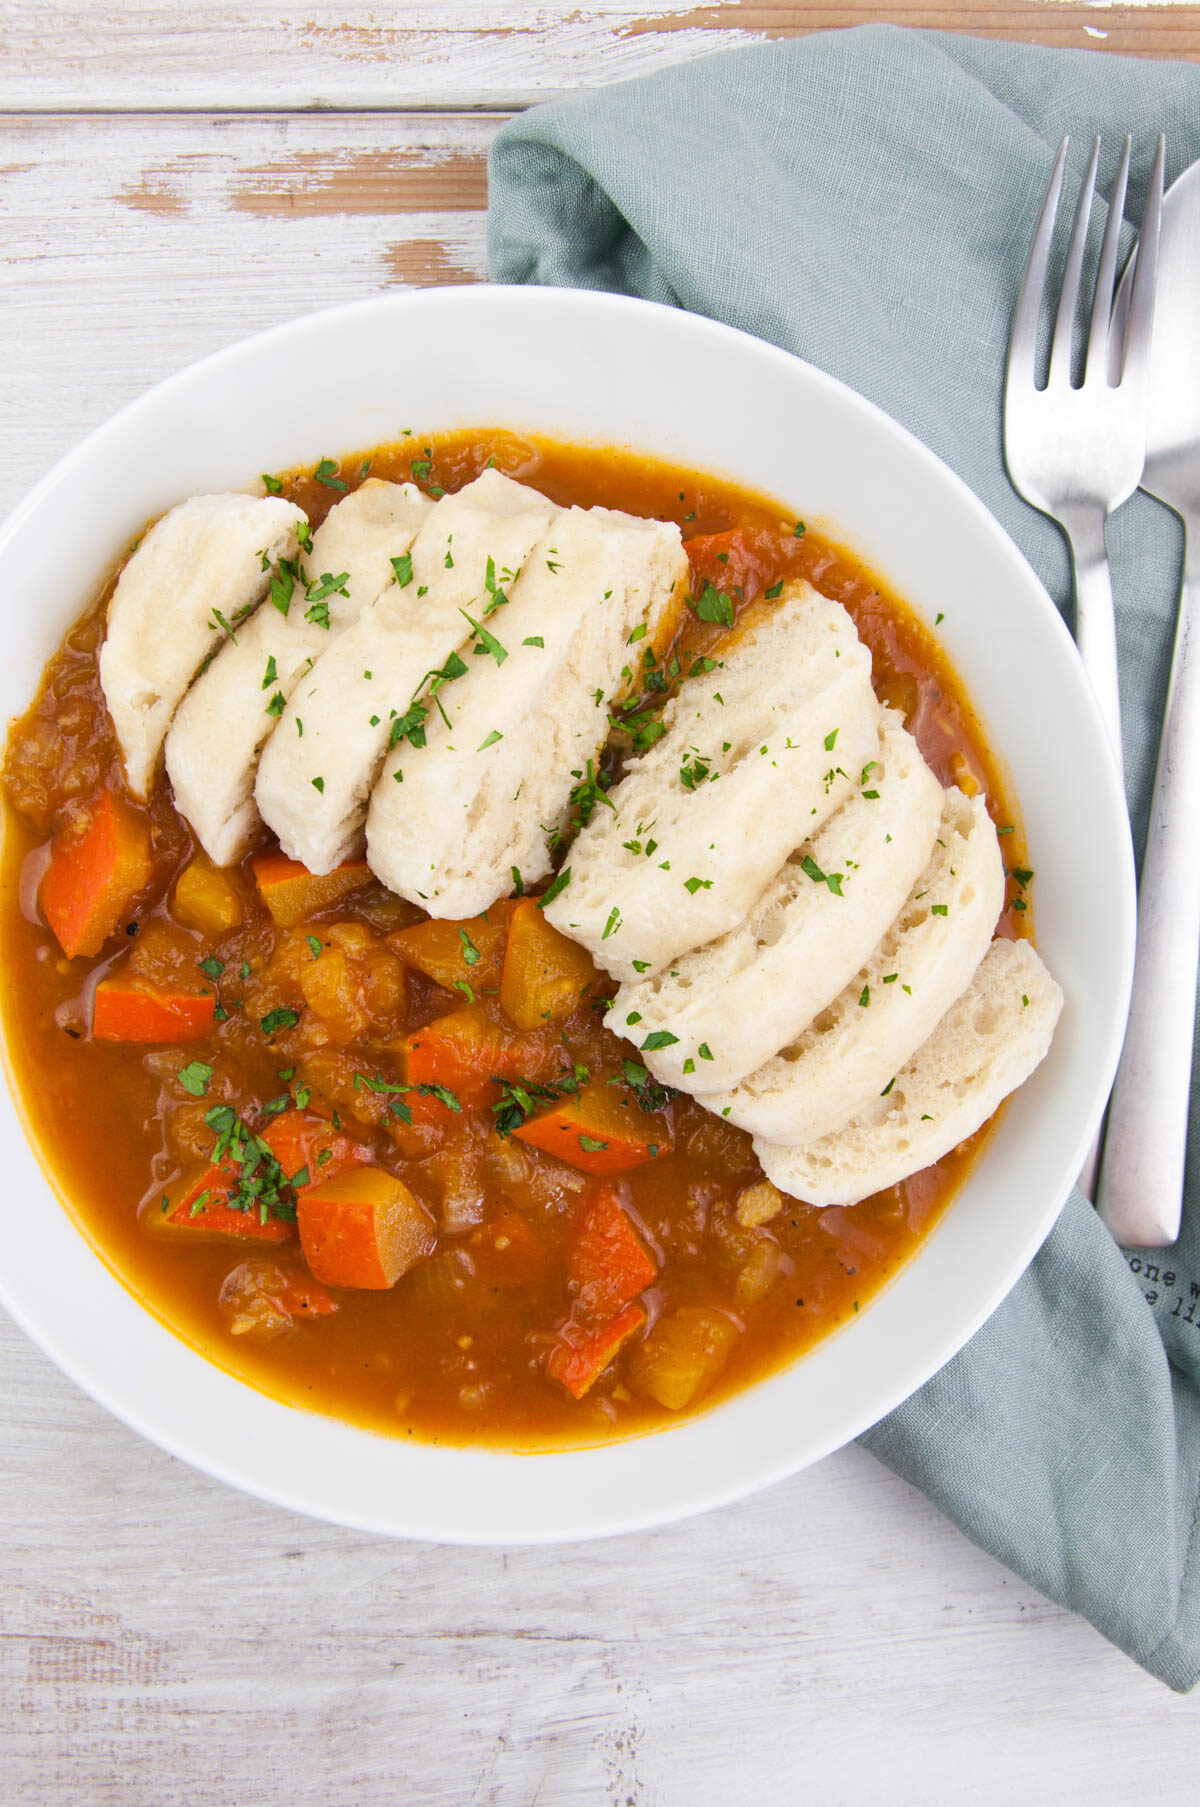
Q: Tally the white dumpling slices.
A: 8